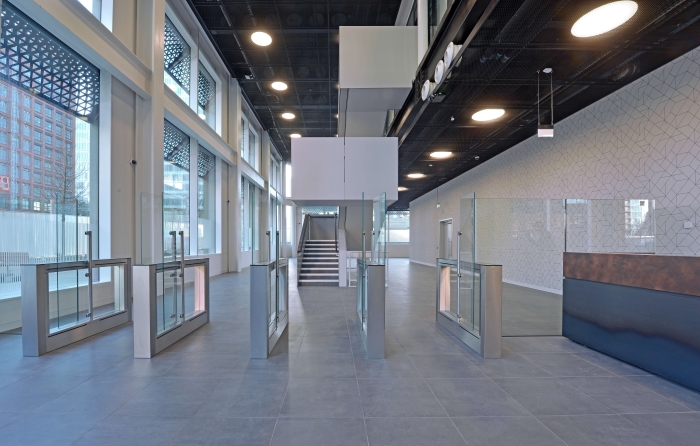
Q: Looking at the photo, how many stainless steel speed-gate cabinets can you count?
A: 5